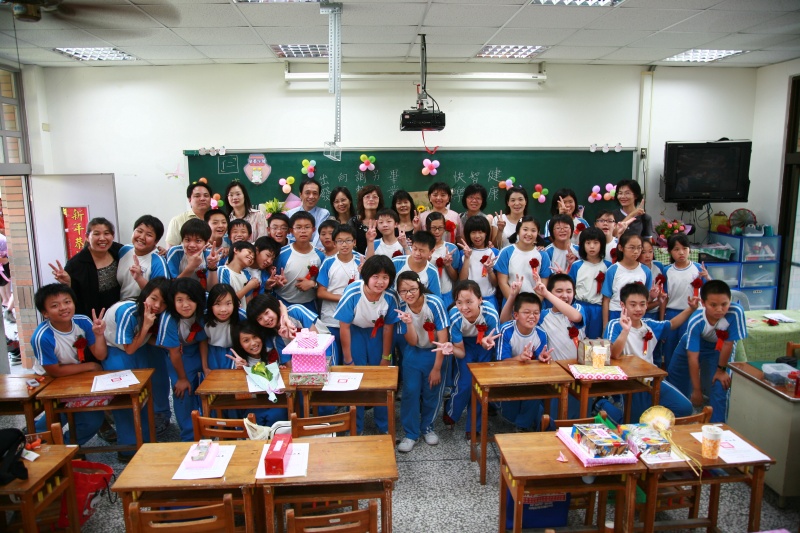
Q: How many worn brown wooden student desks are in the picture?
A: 11